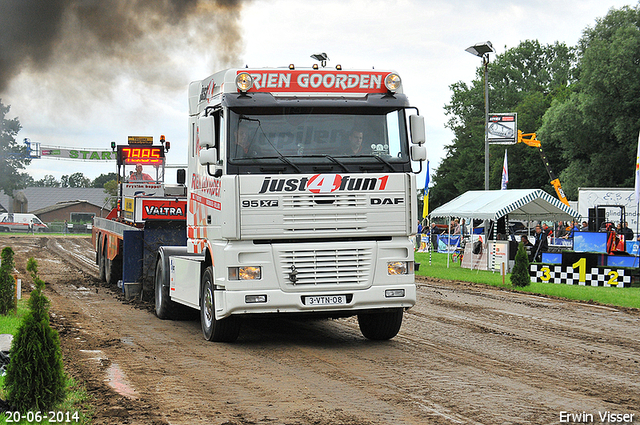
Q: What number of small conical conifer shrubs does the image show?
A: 3